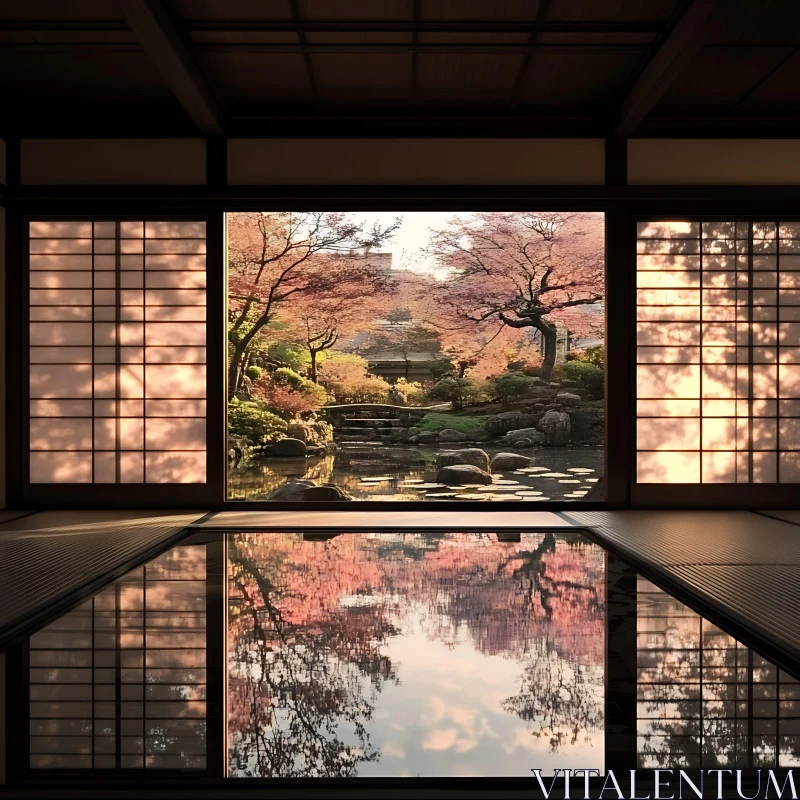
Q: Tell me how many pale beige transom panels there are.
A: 3